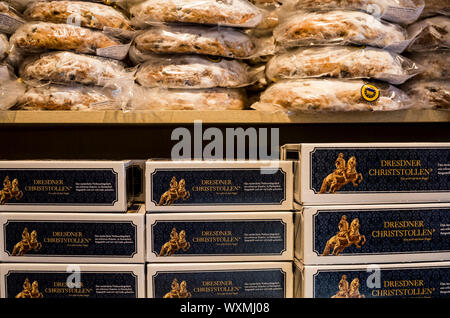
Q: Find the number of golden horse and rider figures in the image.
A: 9